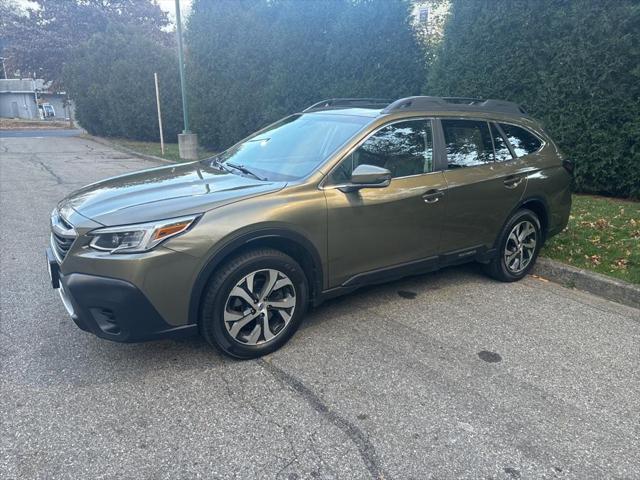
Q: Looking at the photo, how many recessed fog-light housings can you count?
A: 1